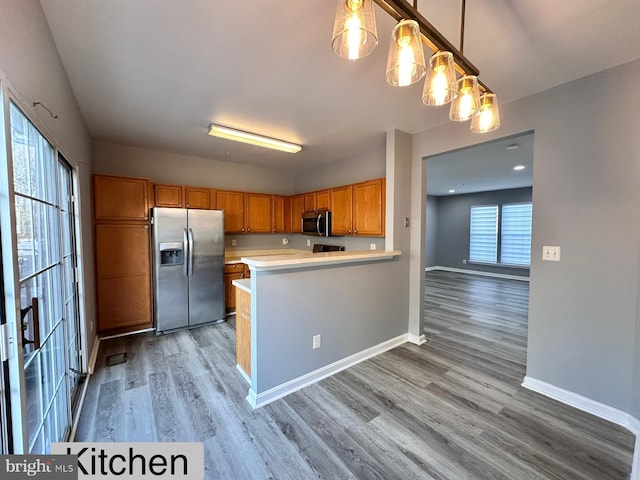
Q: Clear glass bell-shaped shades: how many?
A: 5